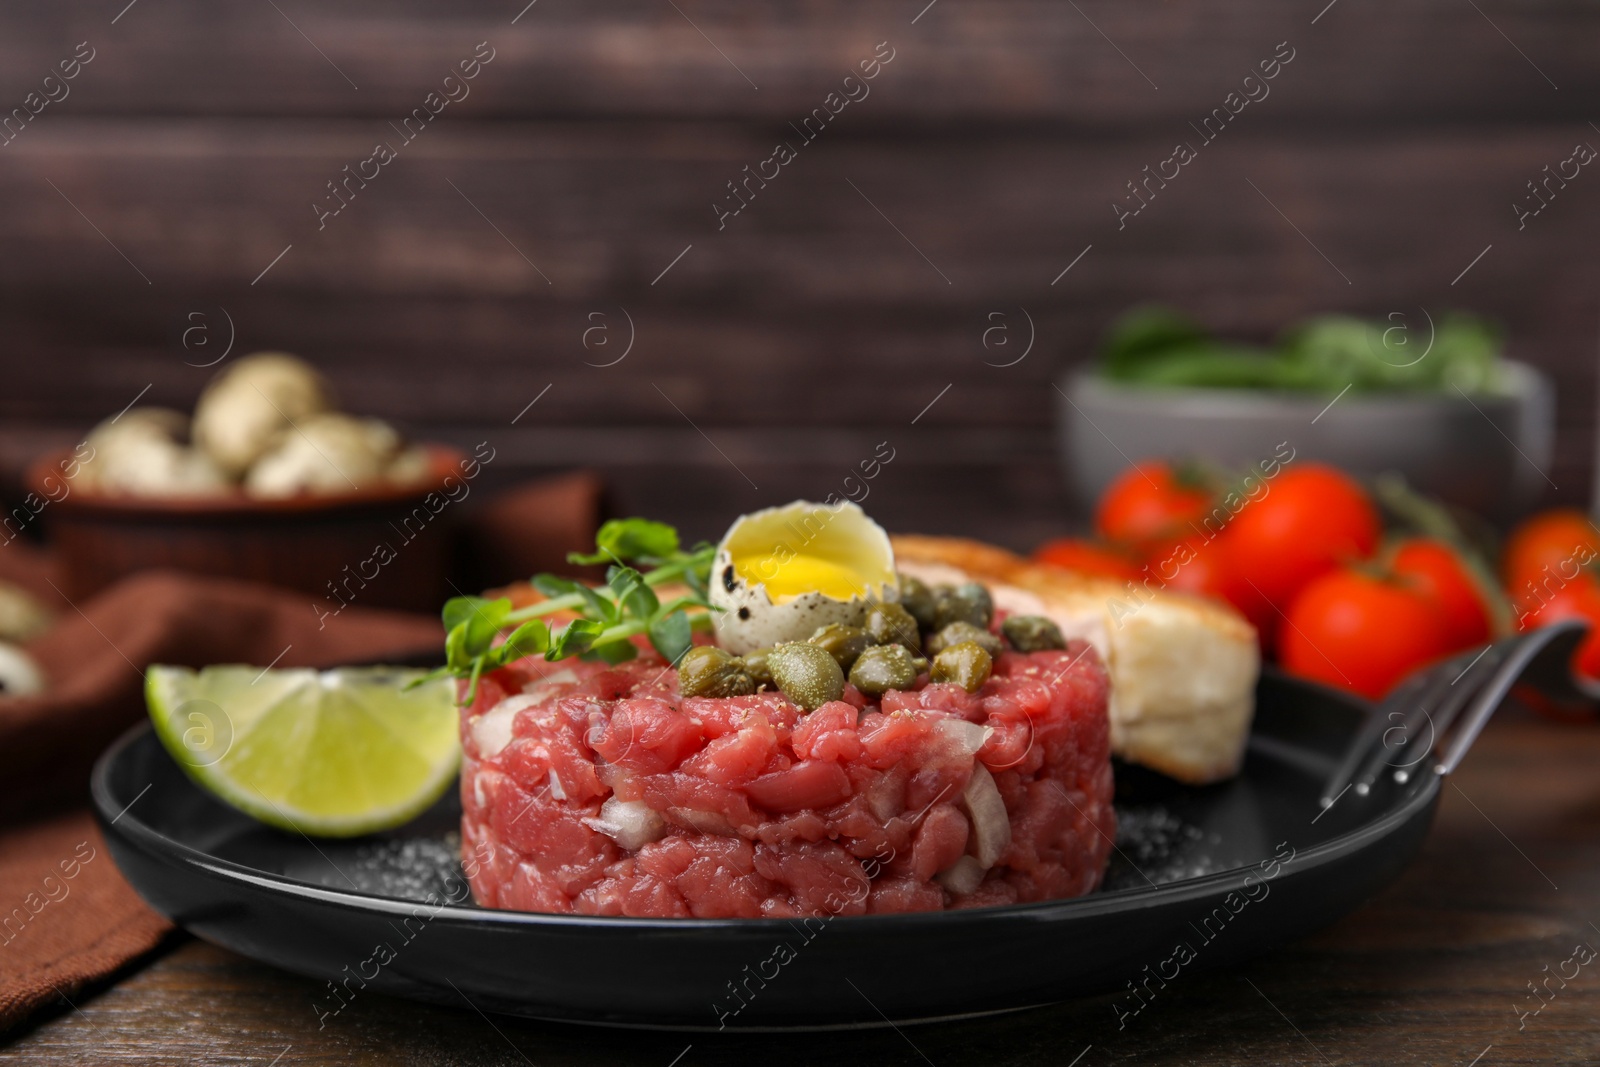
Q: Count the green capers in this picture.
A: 12